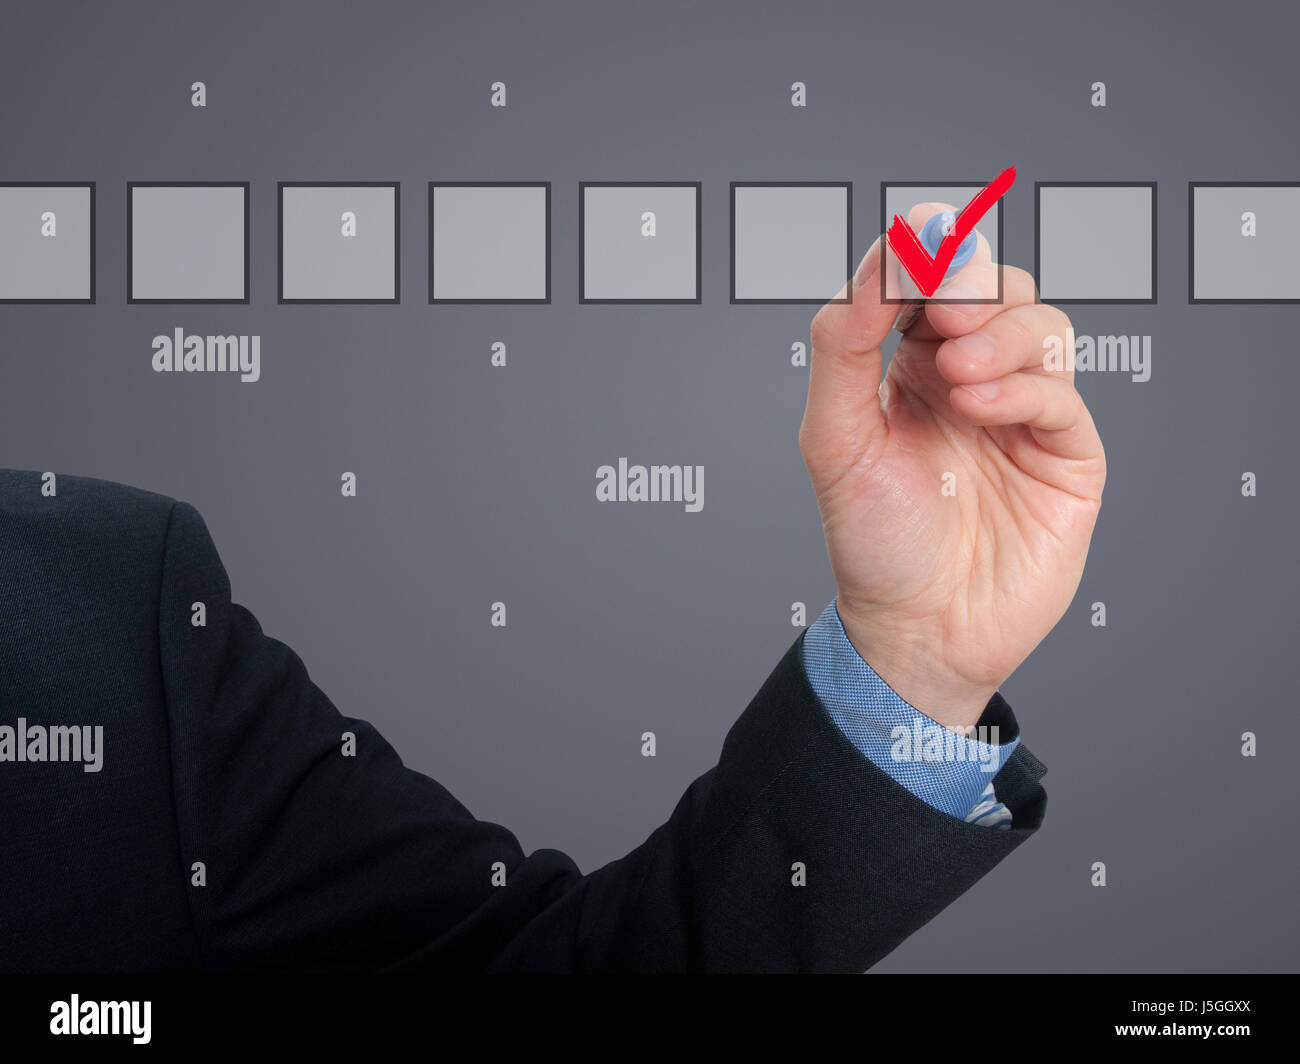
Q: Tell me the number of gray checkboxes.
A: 9